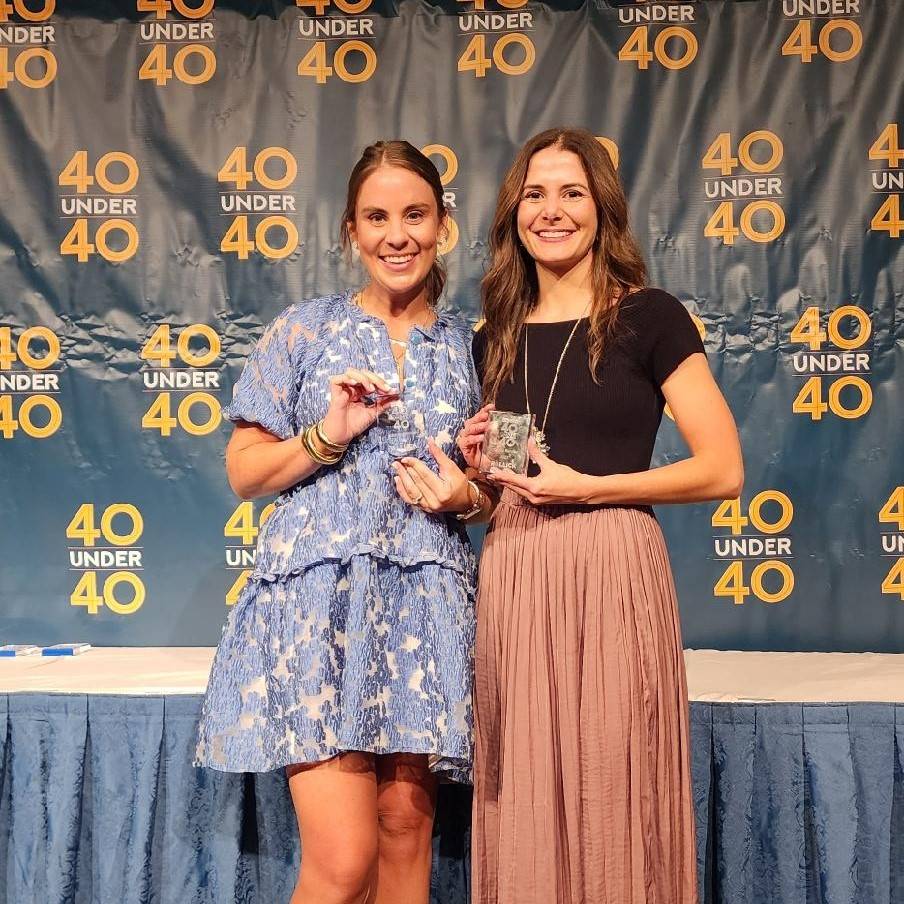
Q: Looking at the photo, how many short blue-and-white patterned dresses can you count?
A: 1